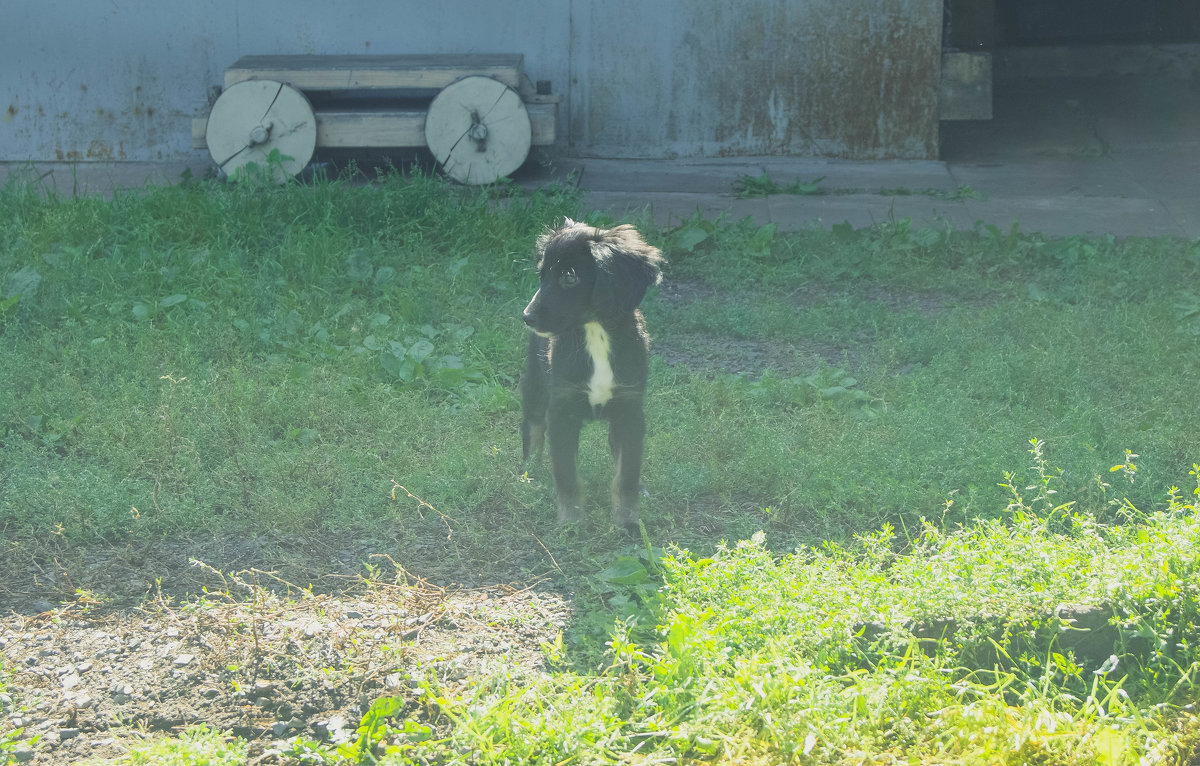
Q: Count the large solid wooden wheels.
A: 2